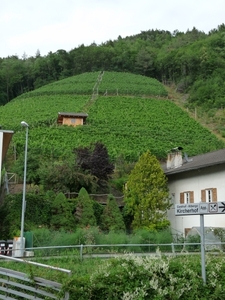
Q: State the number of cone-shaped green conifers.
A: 3